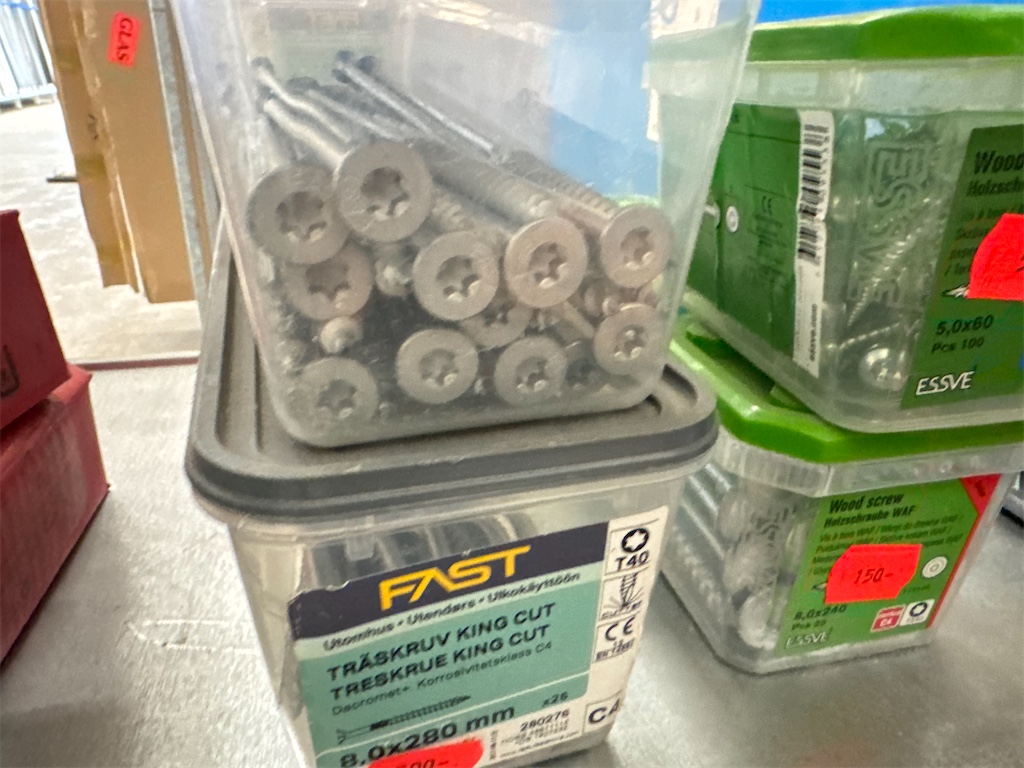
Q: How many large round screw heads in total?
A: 11